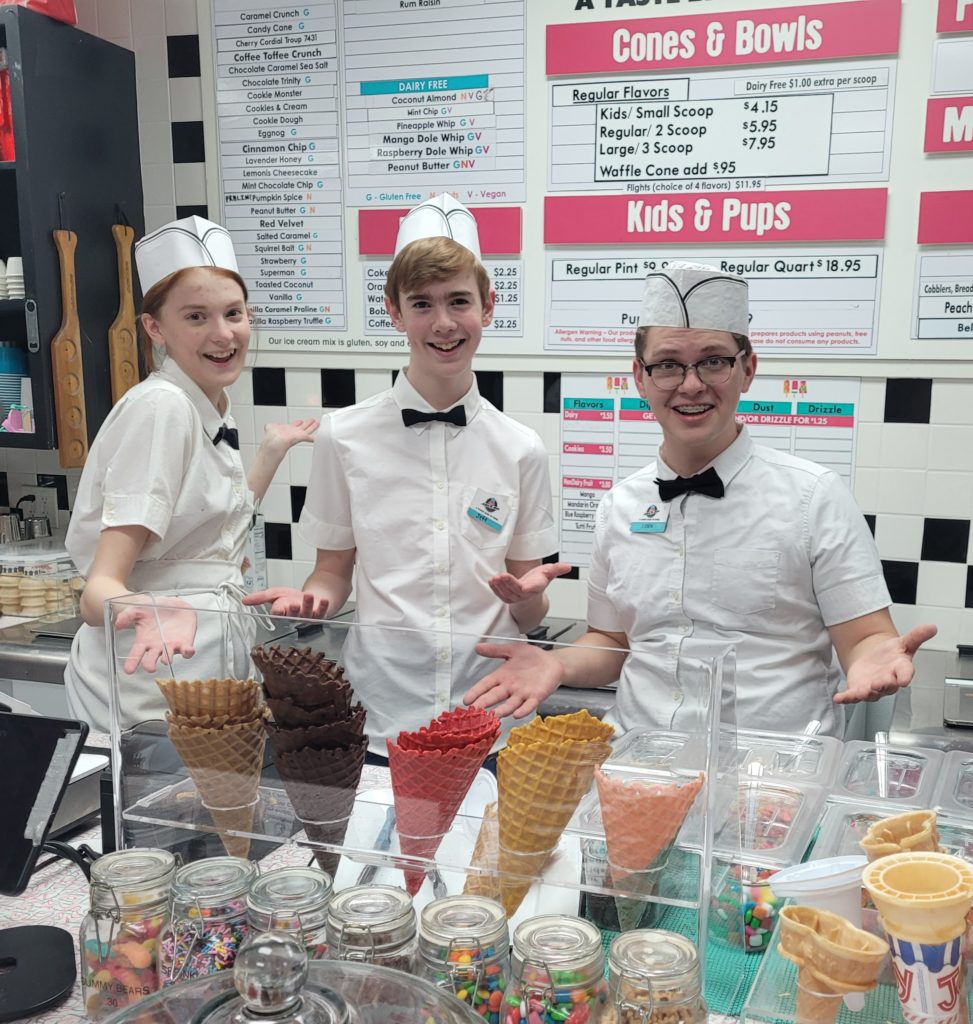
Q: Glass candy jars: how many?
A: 7